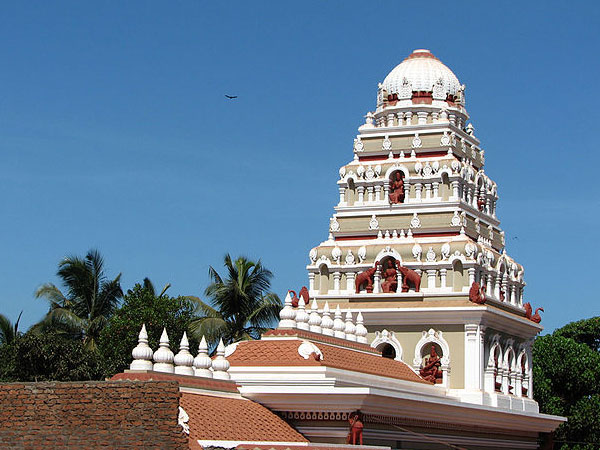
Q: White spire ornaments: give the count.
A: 12